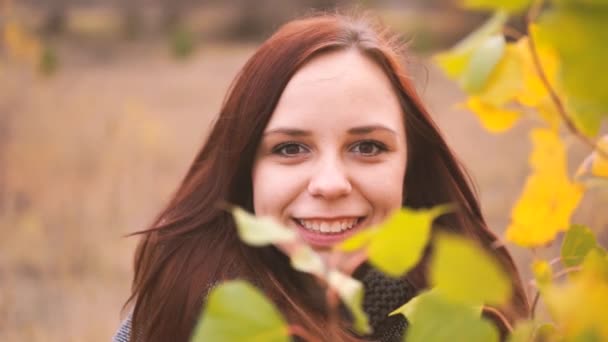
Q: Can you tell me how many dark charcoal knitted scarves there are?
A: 1